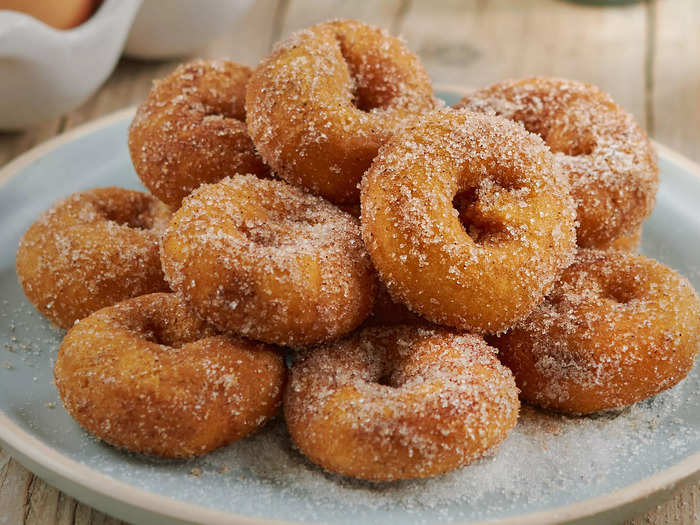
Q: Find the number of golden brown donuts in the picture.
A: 9